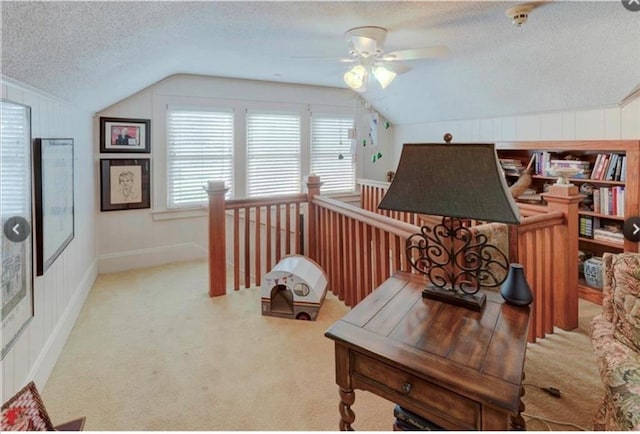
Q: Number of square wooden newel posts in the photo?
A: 3